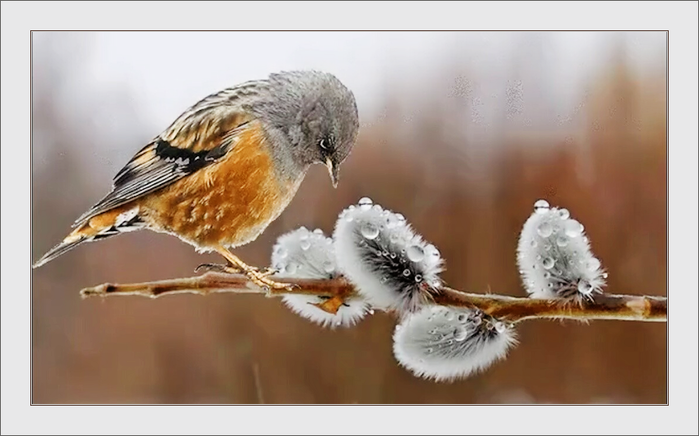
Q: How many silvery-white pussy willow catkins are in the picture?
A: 4